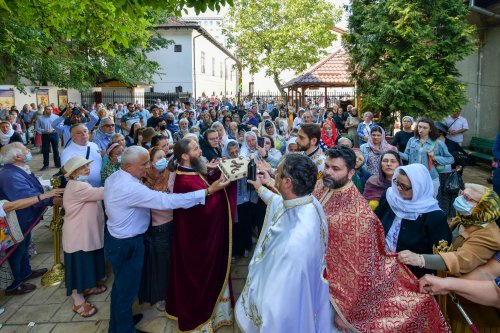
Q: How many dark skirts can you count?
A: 2